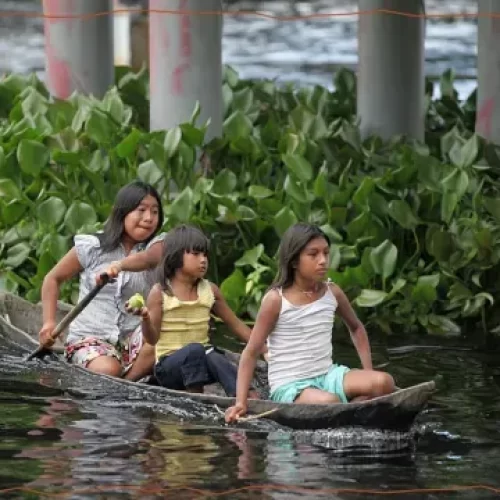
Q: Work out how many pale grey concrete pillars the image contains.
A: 4